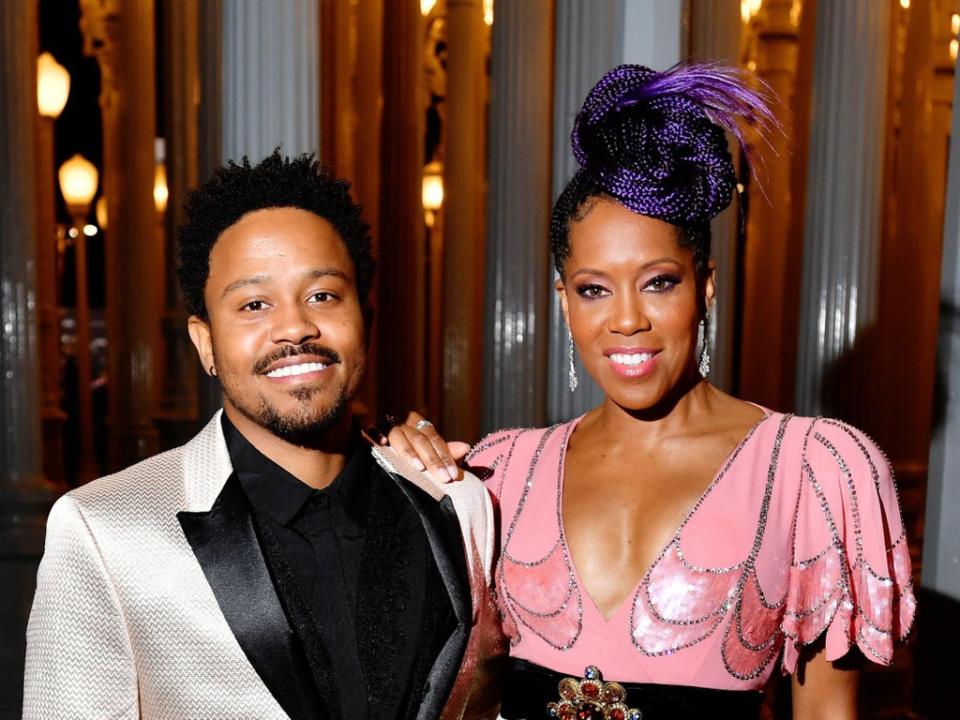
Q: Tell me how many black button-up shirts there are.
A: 1